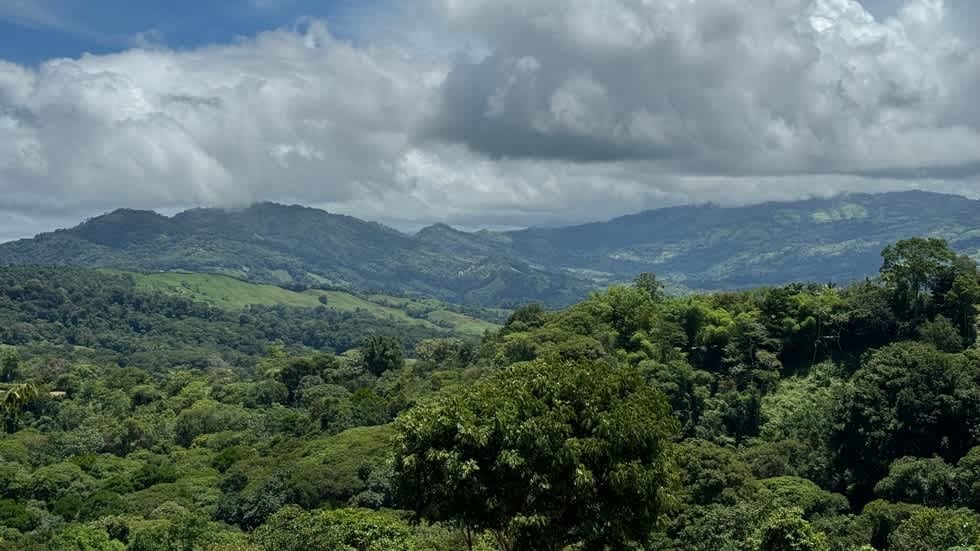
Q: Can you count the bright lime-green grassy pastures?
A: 1